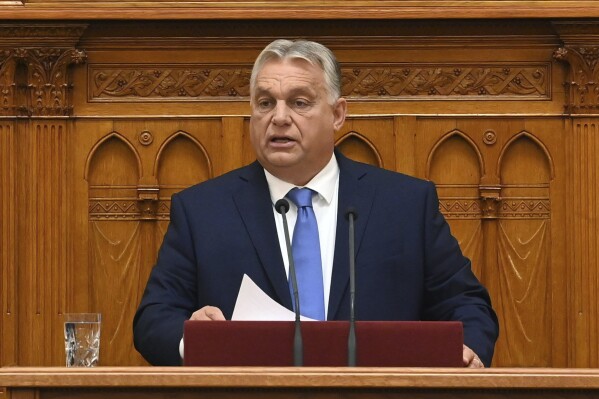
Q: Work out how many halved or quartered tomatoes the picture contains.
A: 0